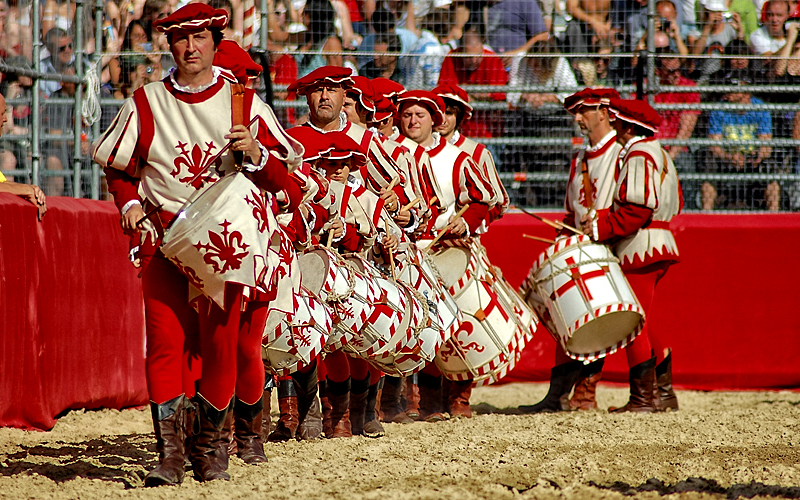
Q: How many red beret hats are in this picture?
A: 12